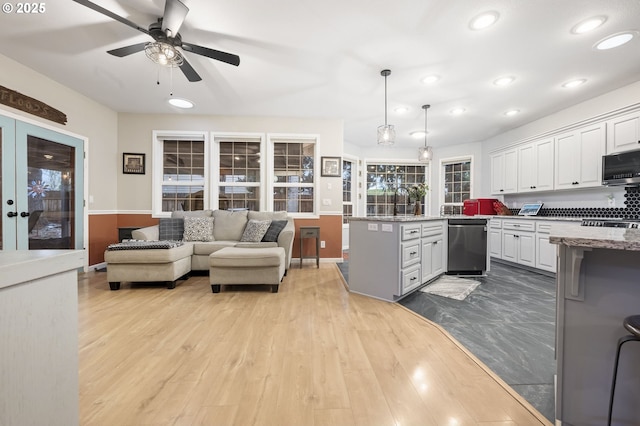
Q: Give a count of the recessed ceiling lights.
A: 11